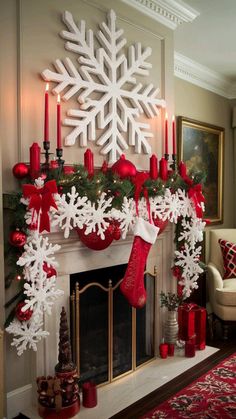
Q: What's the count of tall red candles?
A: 4